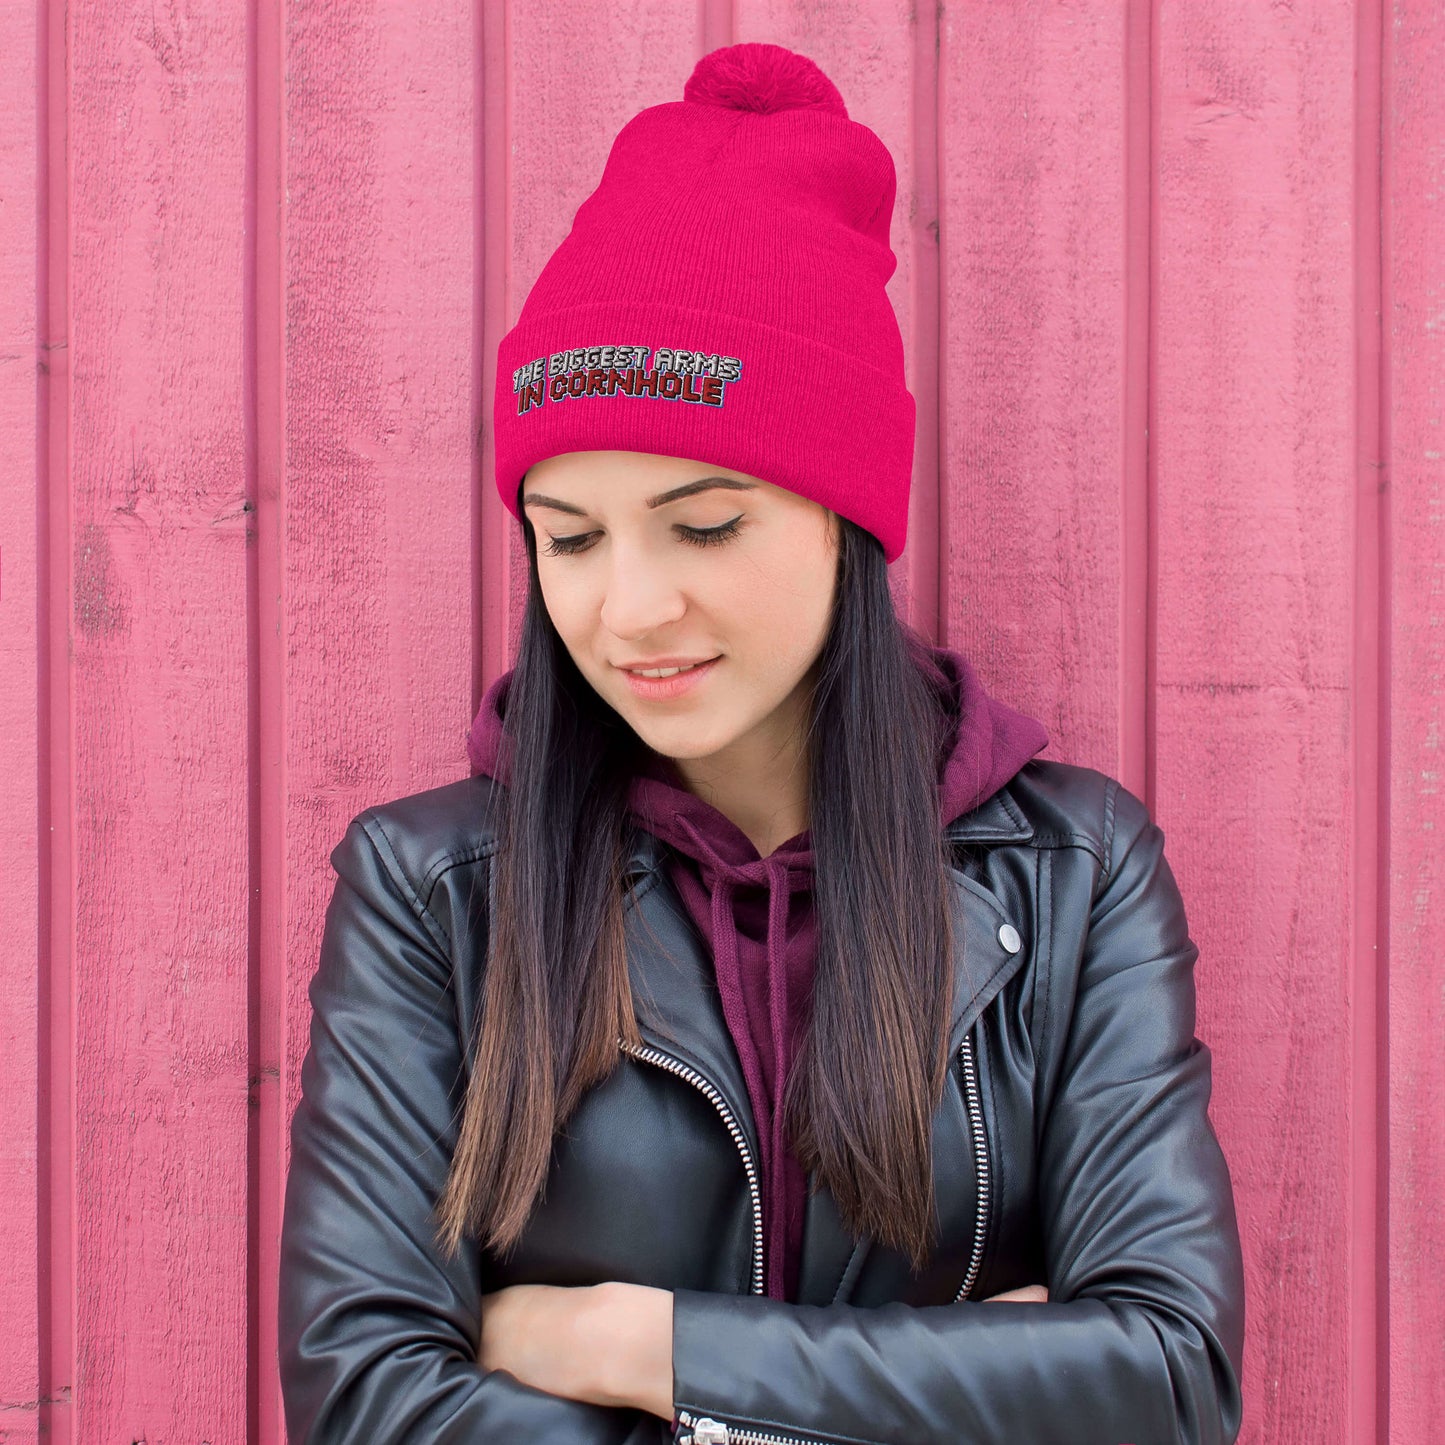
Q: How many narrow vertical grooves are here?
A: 7